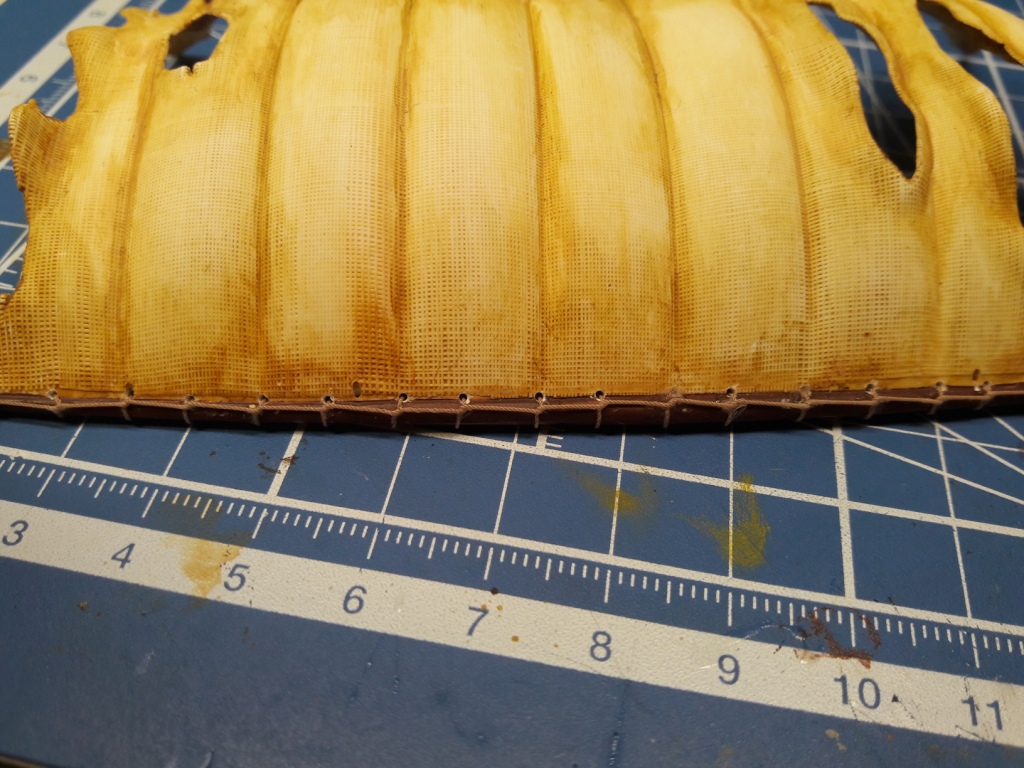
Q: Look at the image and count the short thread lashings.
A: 15